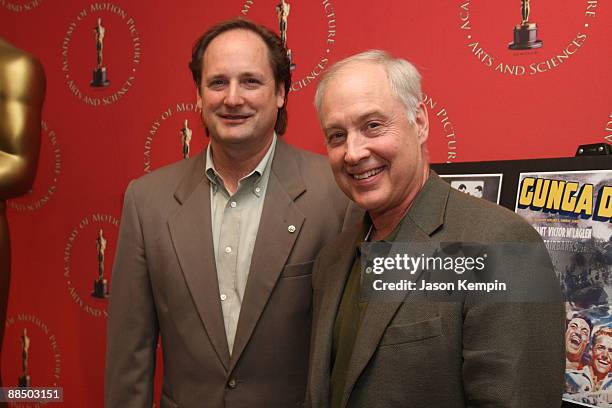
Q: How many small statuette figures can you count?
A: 6